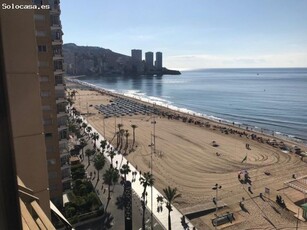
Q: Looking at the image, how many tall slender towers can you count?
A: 3